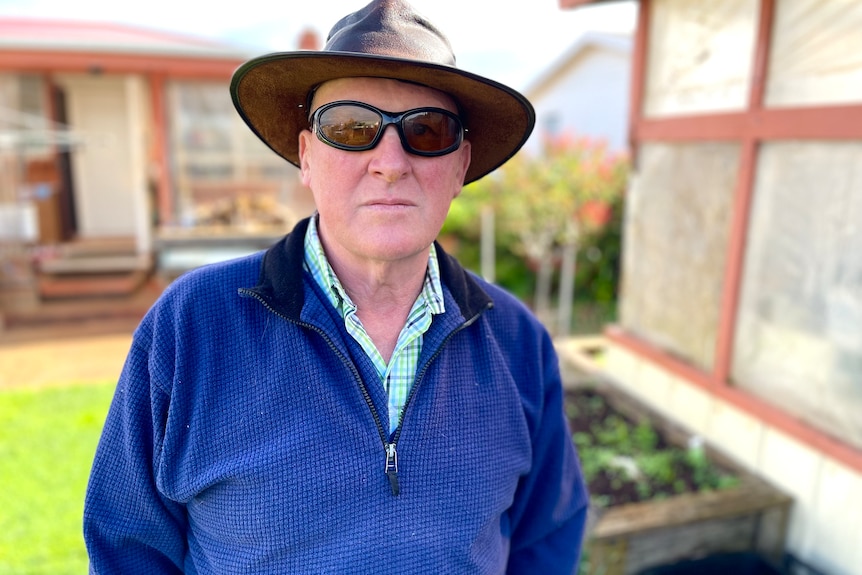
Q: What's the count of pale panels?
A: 4